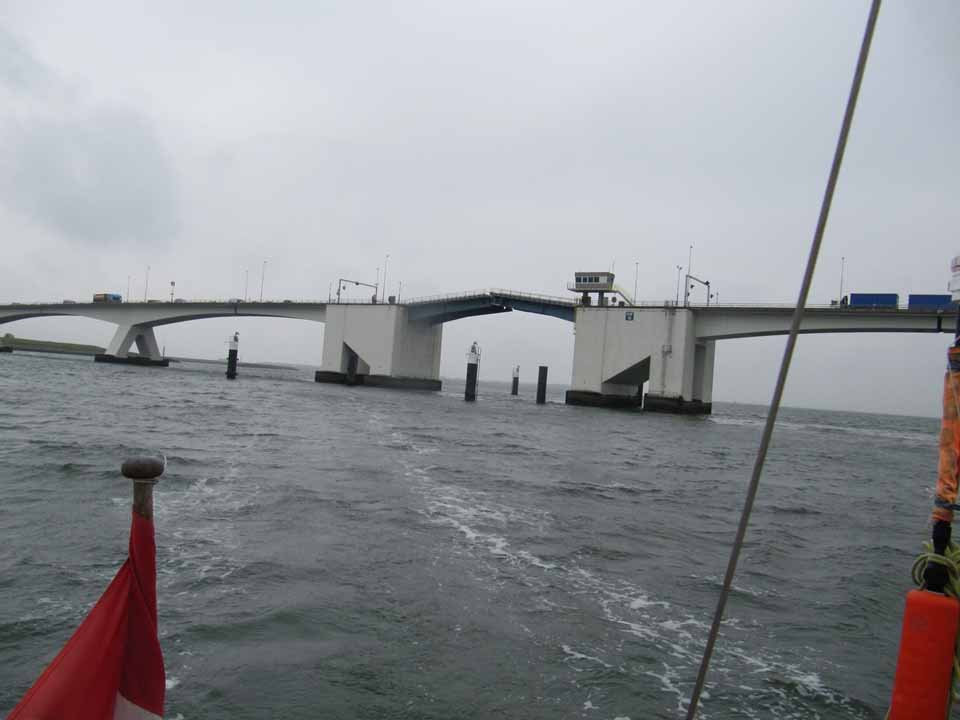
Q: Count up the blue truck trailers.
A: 2